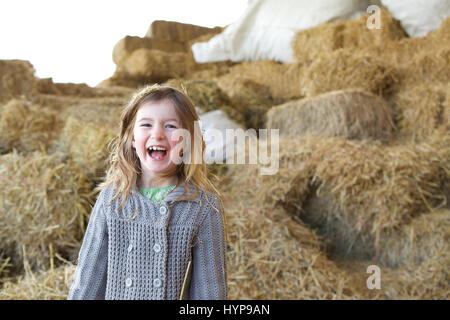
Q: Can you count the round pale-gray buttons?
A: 5